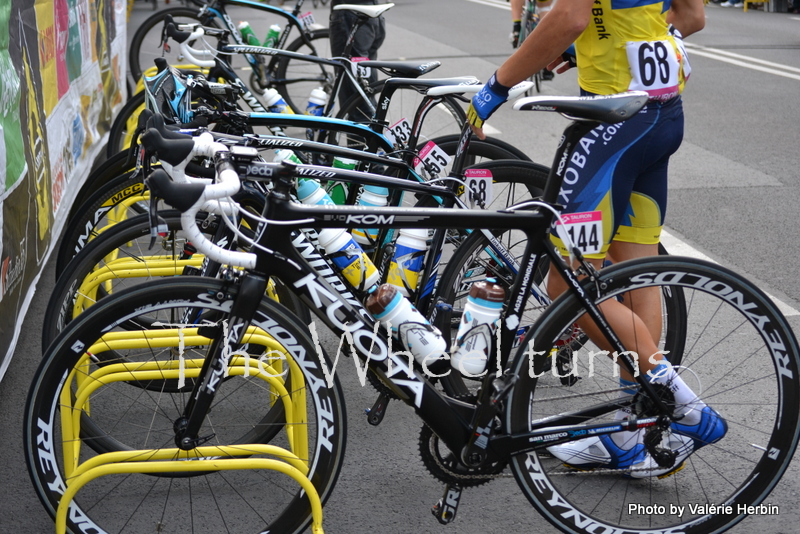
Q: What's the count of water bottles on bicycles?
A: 12